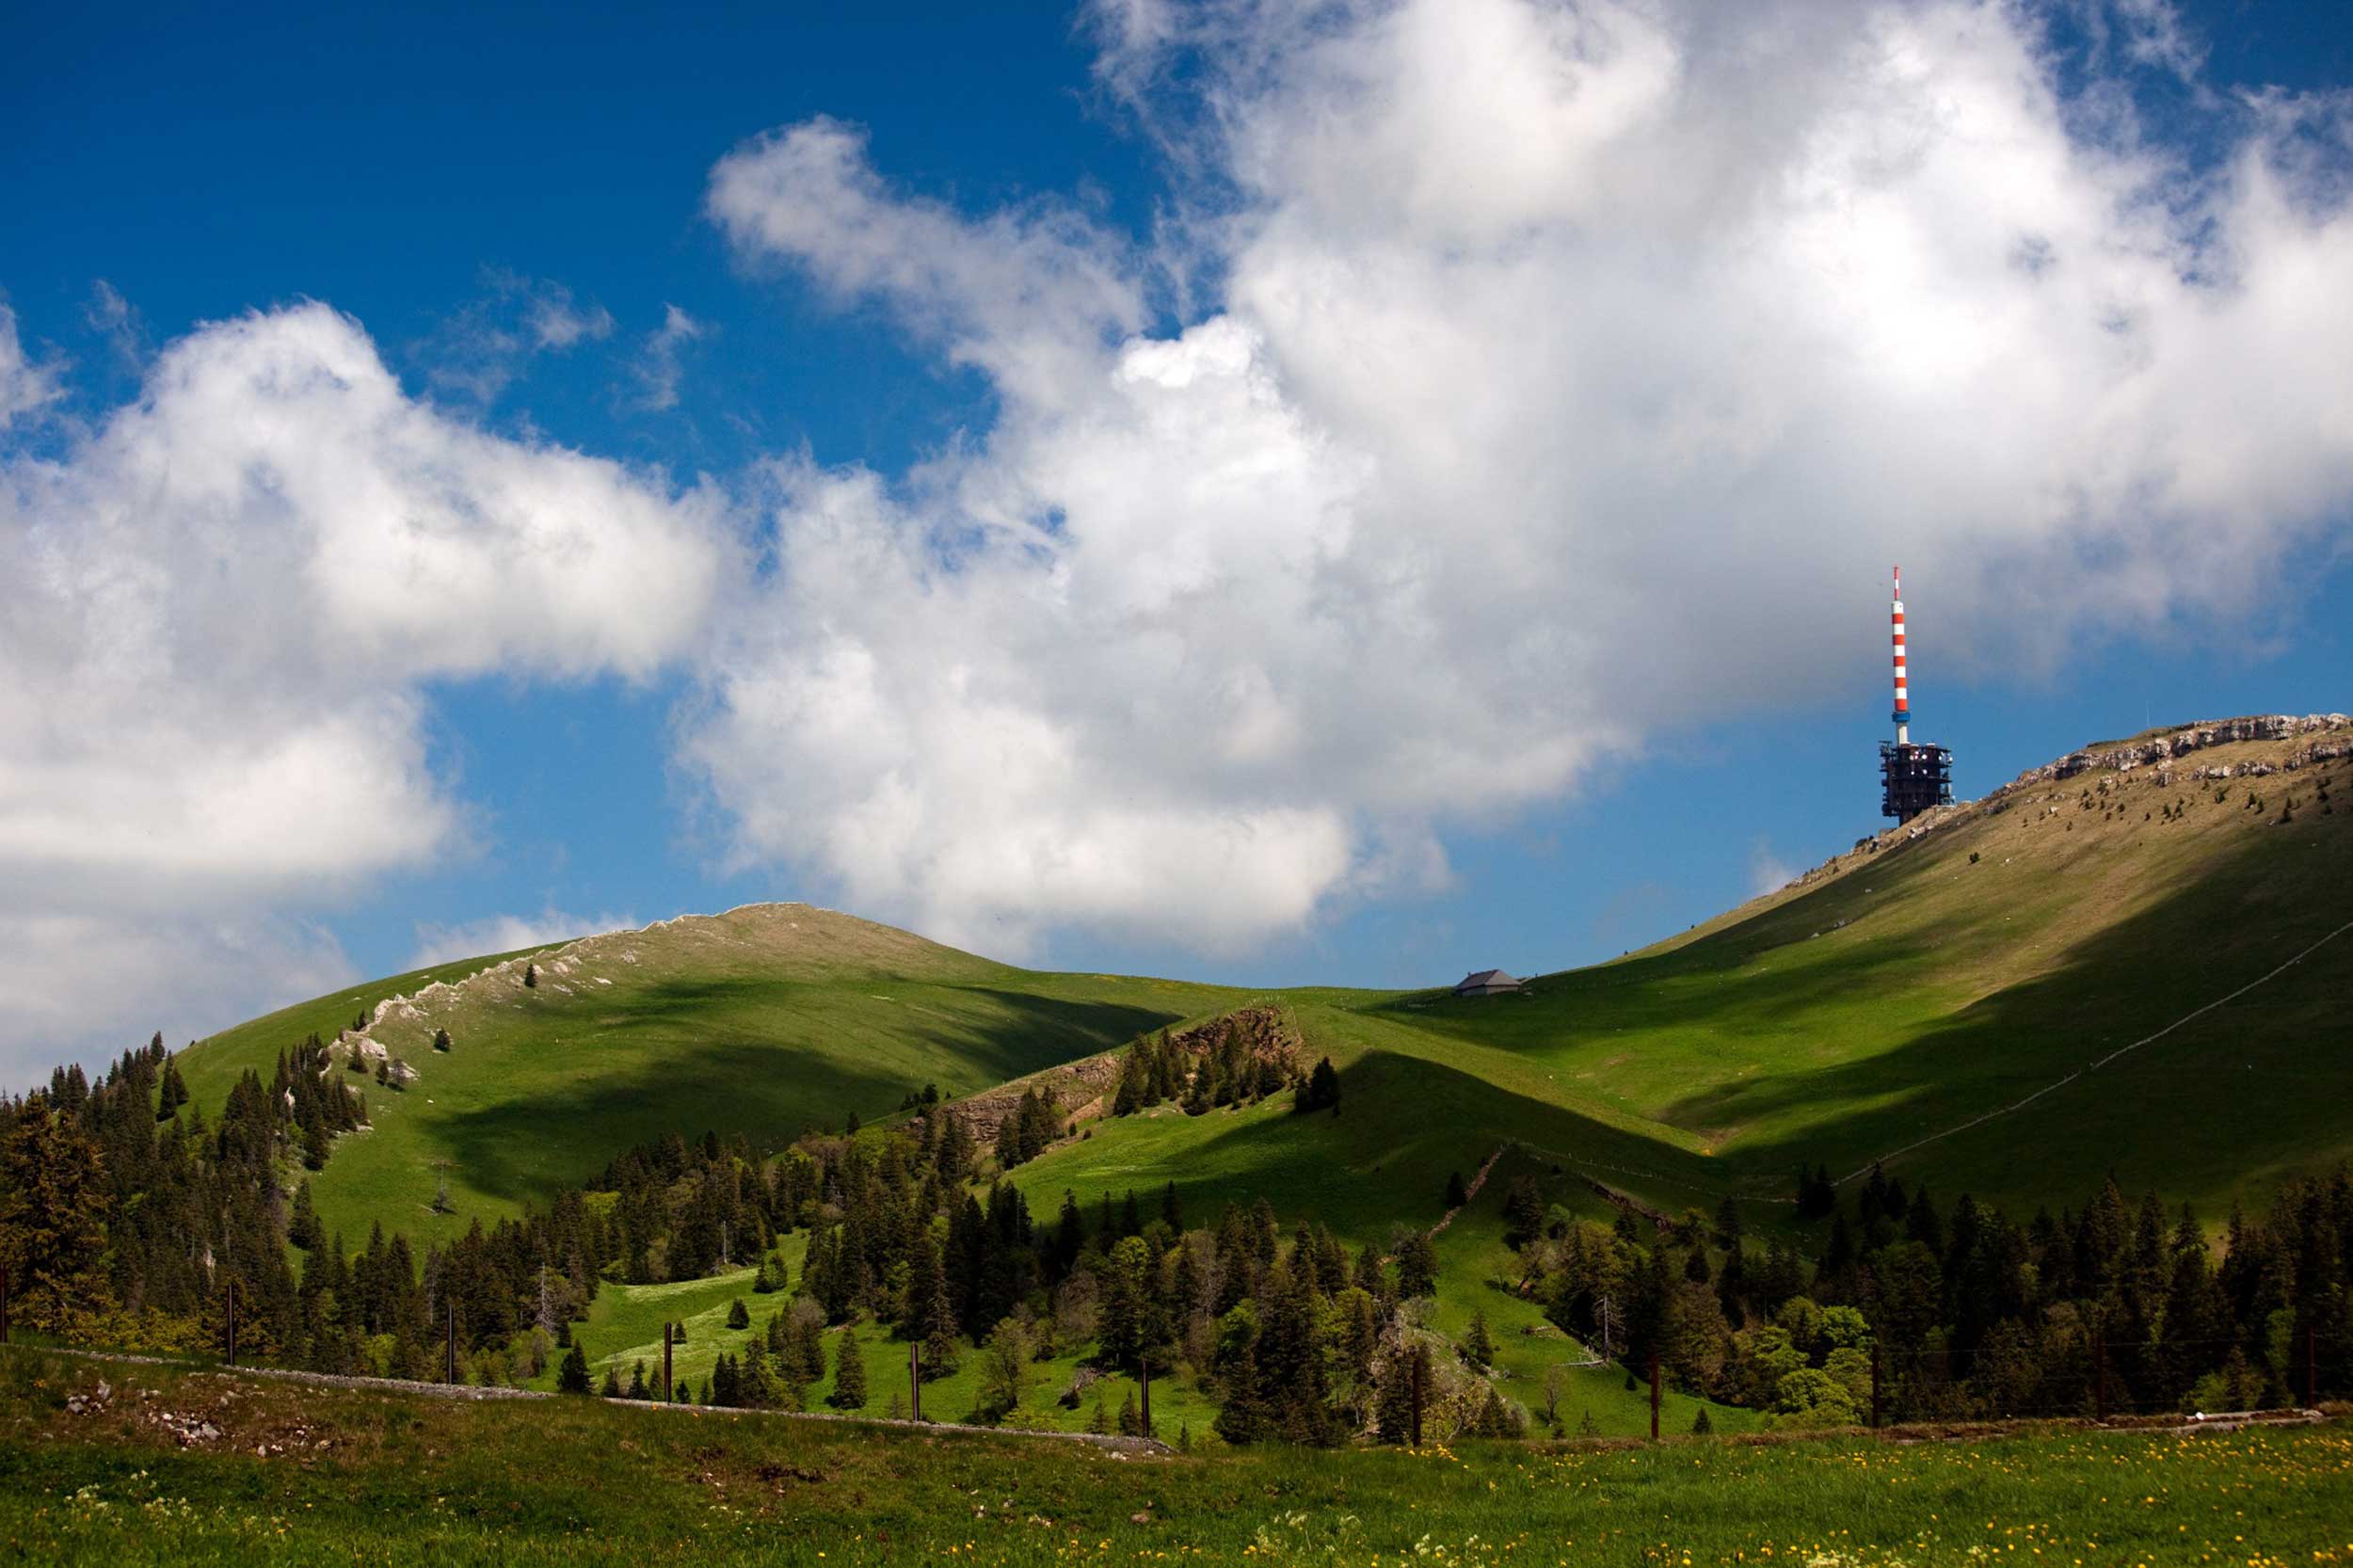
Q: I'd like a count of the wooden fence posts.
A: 11